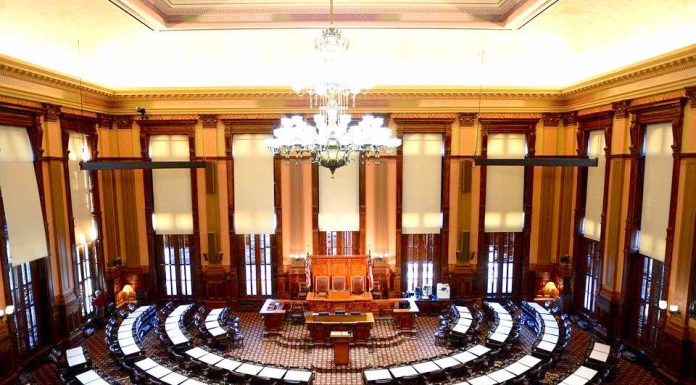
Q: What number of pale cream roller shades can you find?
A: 9